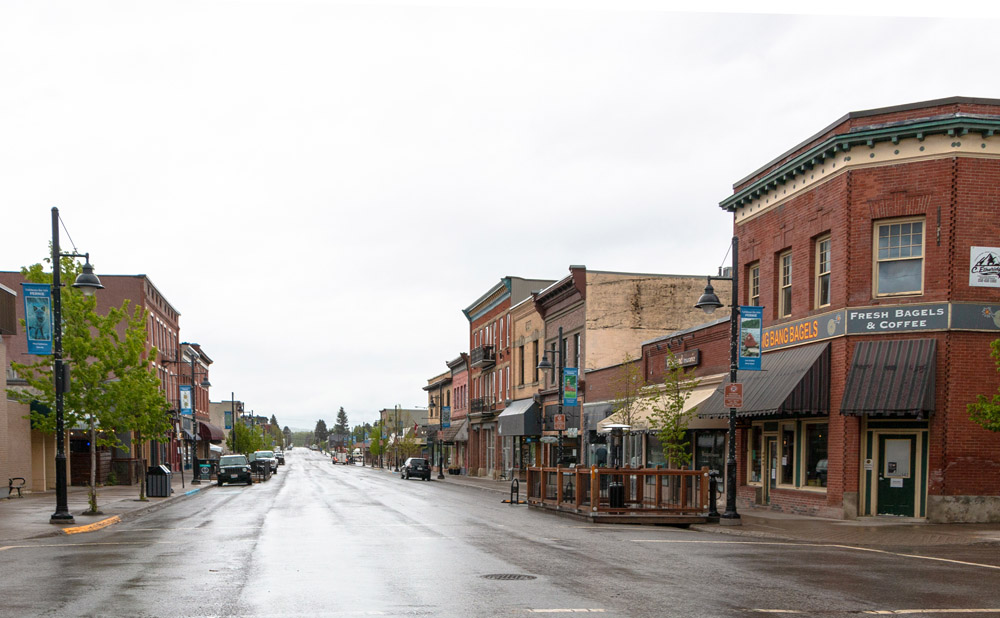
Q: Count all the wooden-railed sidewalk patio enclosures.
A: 1